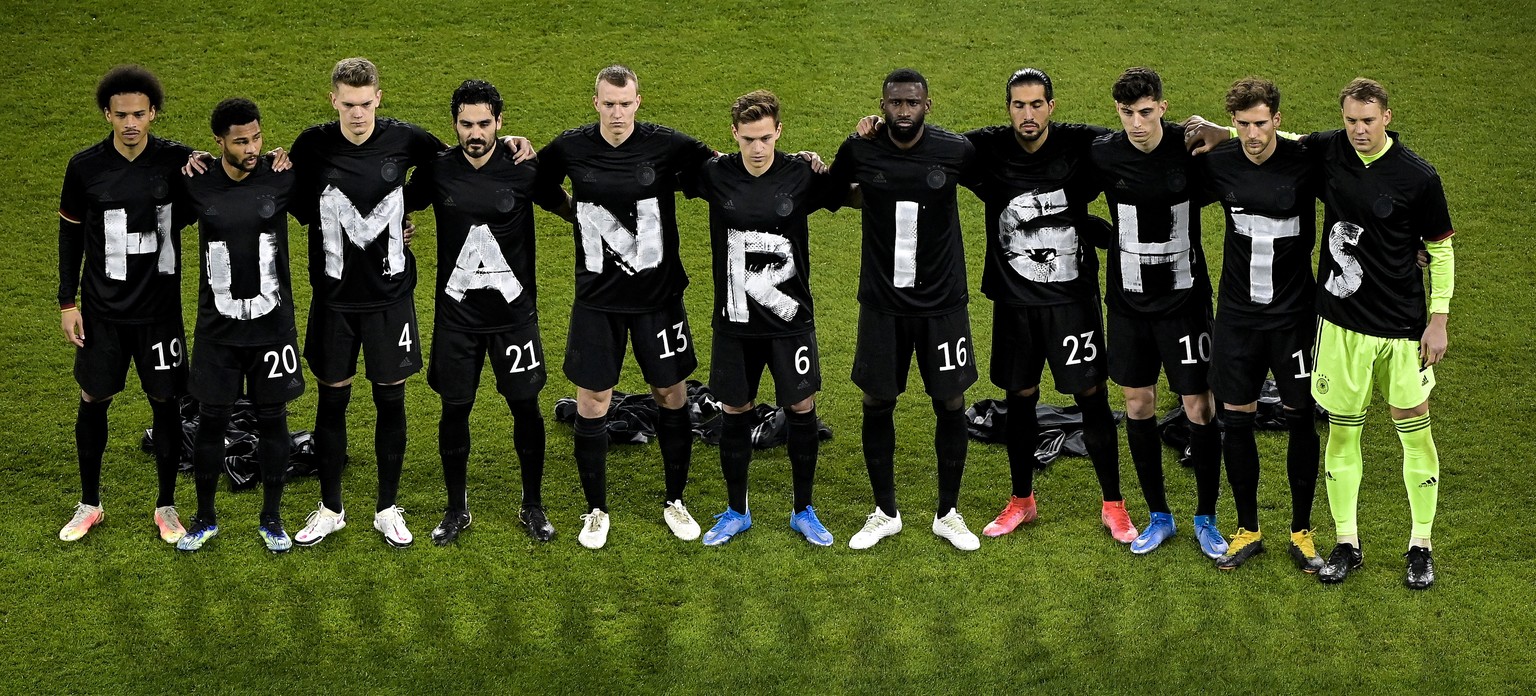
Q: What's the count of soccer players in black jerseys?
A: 11